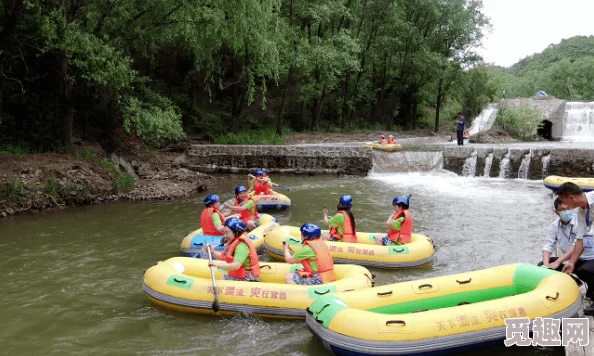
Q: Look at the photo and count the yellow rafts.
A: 7